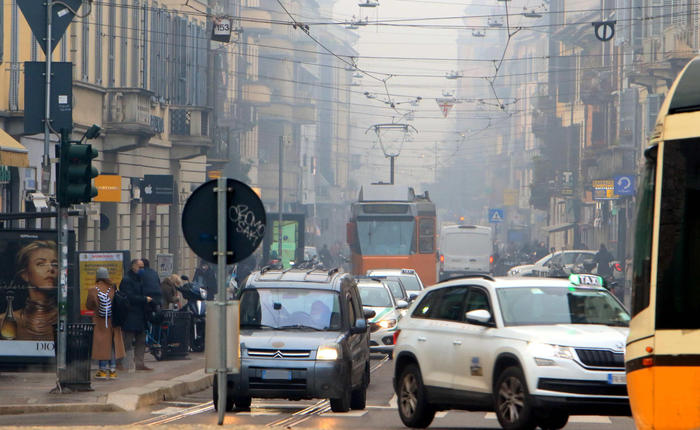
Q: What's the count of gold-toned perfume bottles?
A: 1